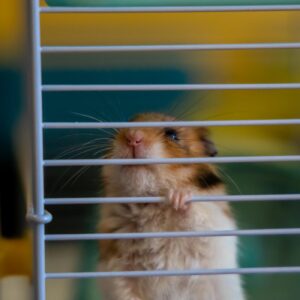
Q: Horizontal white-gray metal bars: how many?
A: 8